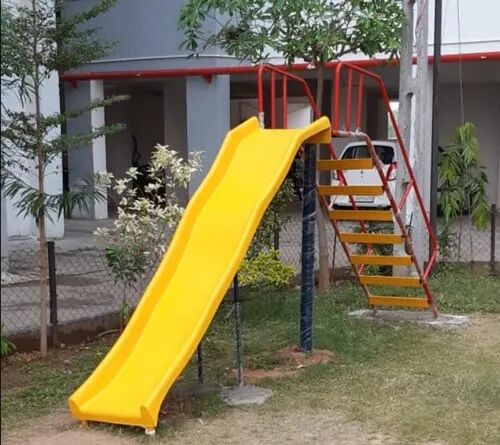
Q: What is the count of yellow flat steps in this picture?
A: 7